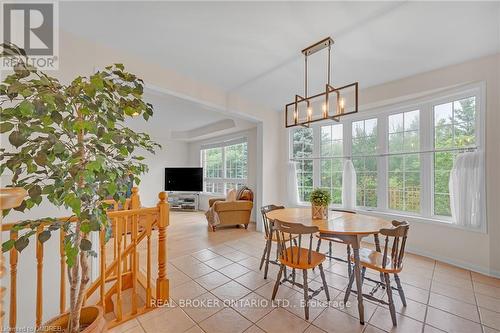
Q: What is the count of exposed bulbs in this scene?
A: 4